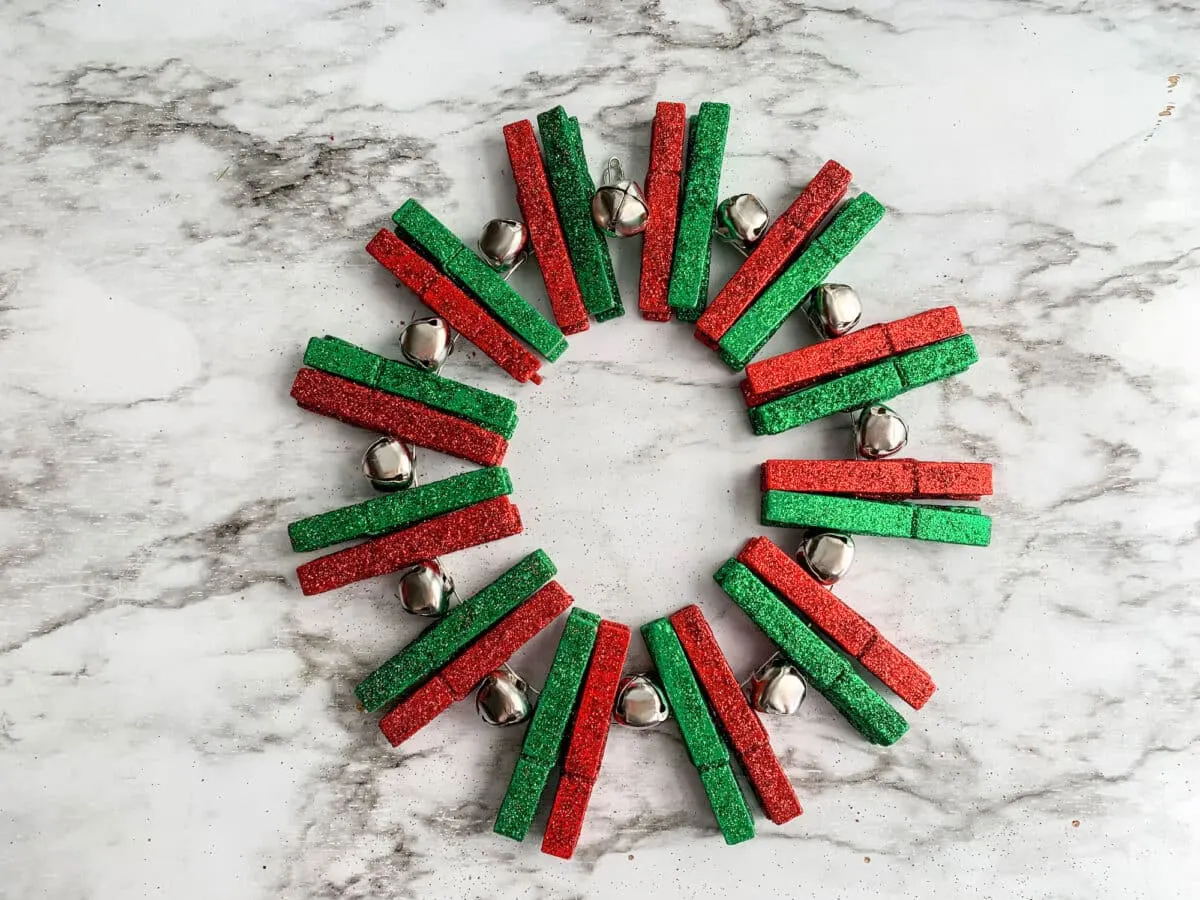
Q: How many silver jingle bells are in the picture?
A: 12